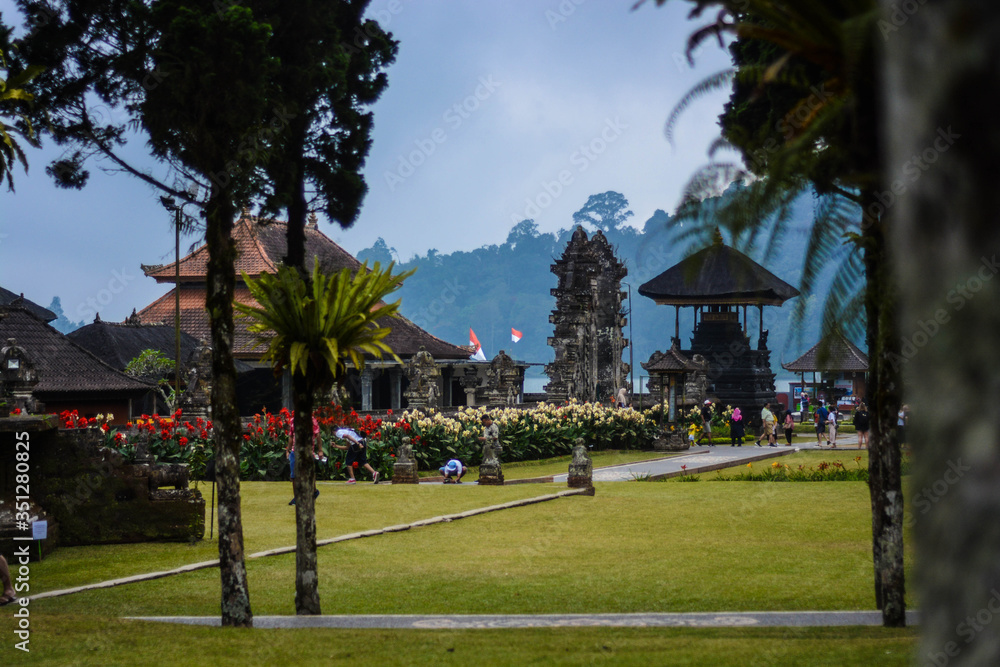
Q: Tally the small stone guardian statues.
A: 3